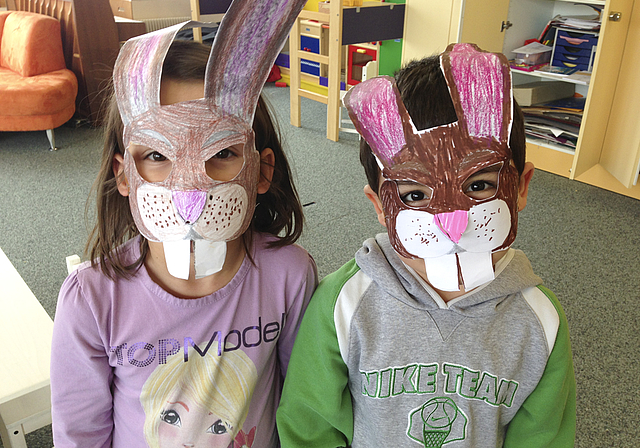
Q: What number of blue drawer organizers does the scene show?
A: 1